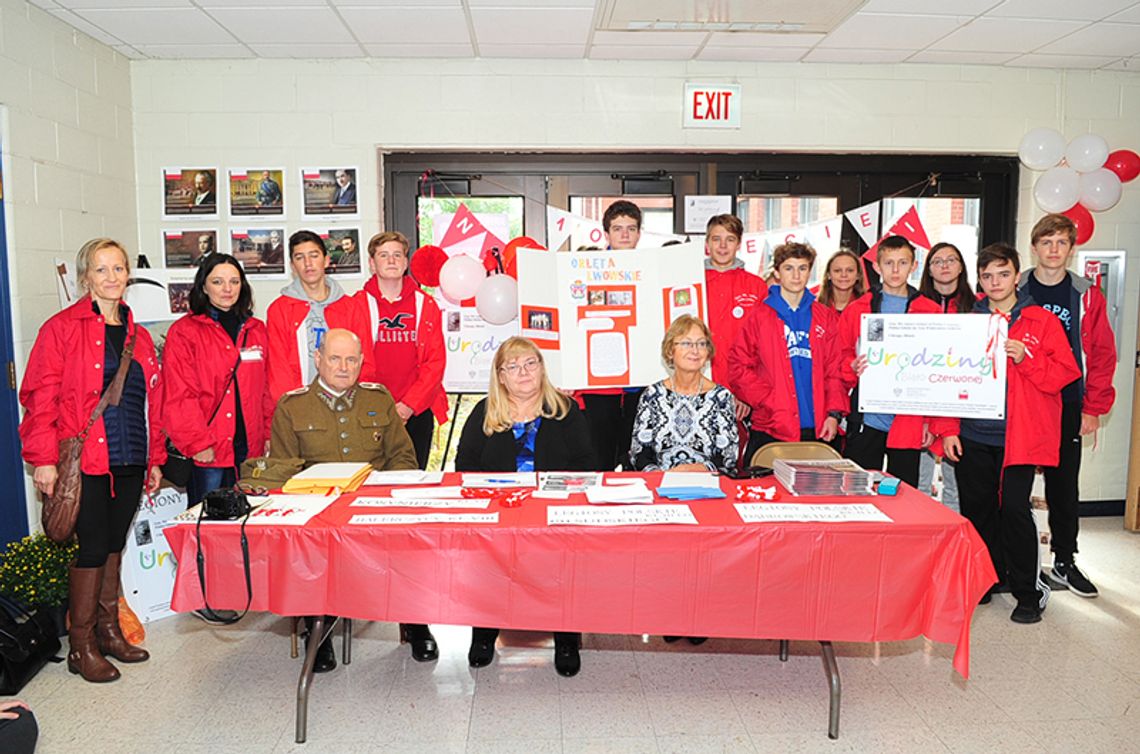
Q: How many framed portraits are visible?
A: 6